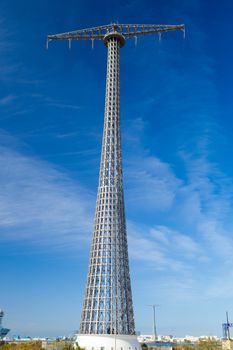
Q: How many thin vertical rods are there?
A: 6